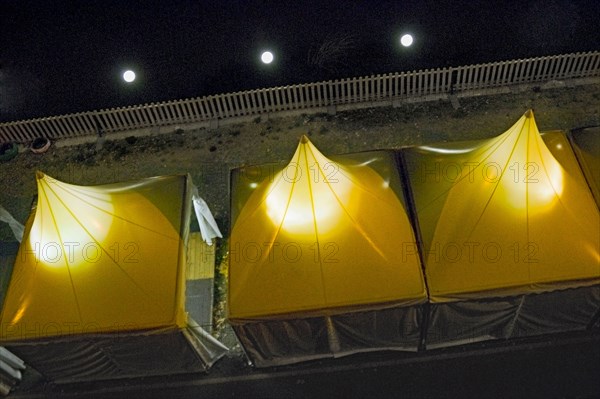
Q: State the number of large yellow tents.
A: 3